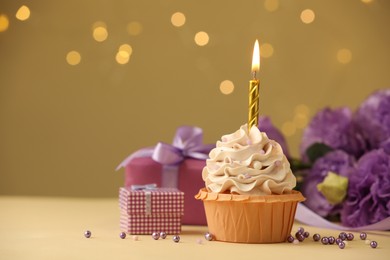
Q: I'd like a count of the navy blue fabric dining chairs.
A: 0